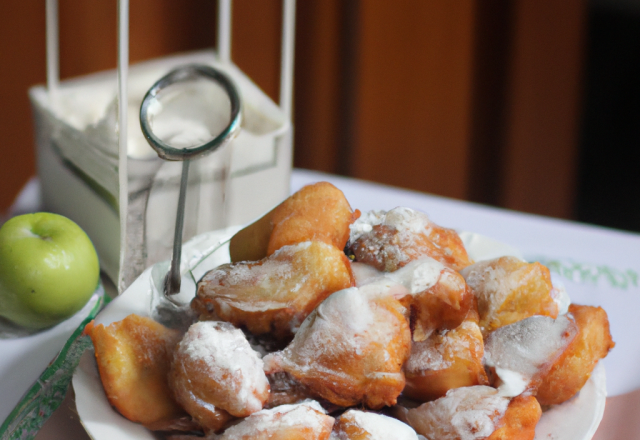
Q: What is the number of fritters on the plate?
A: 13